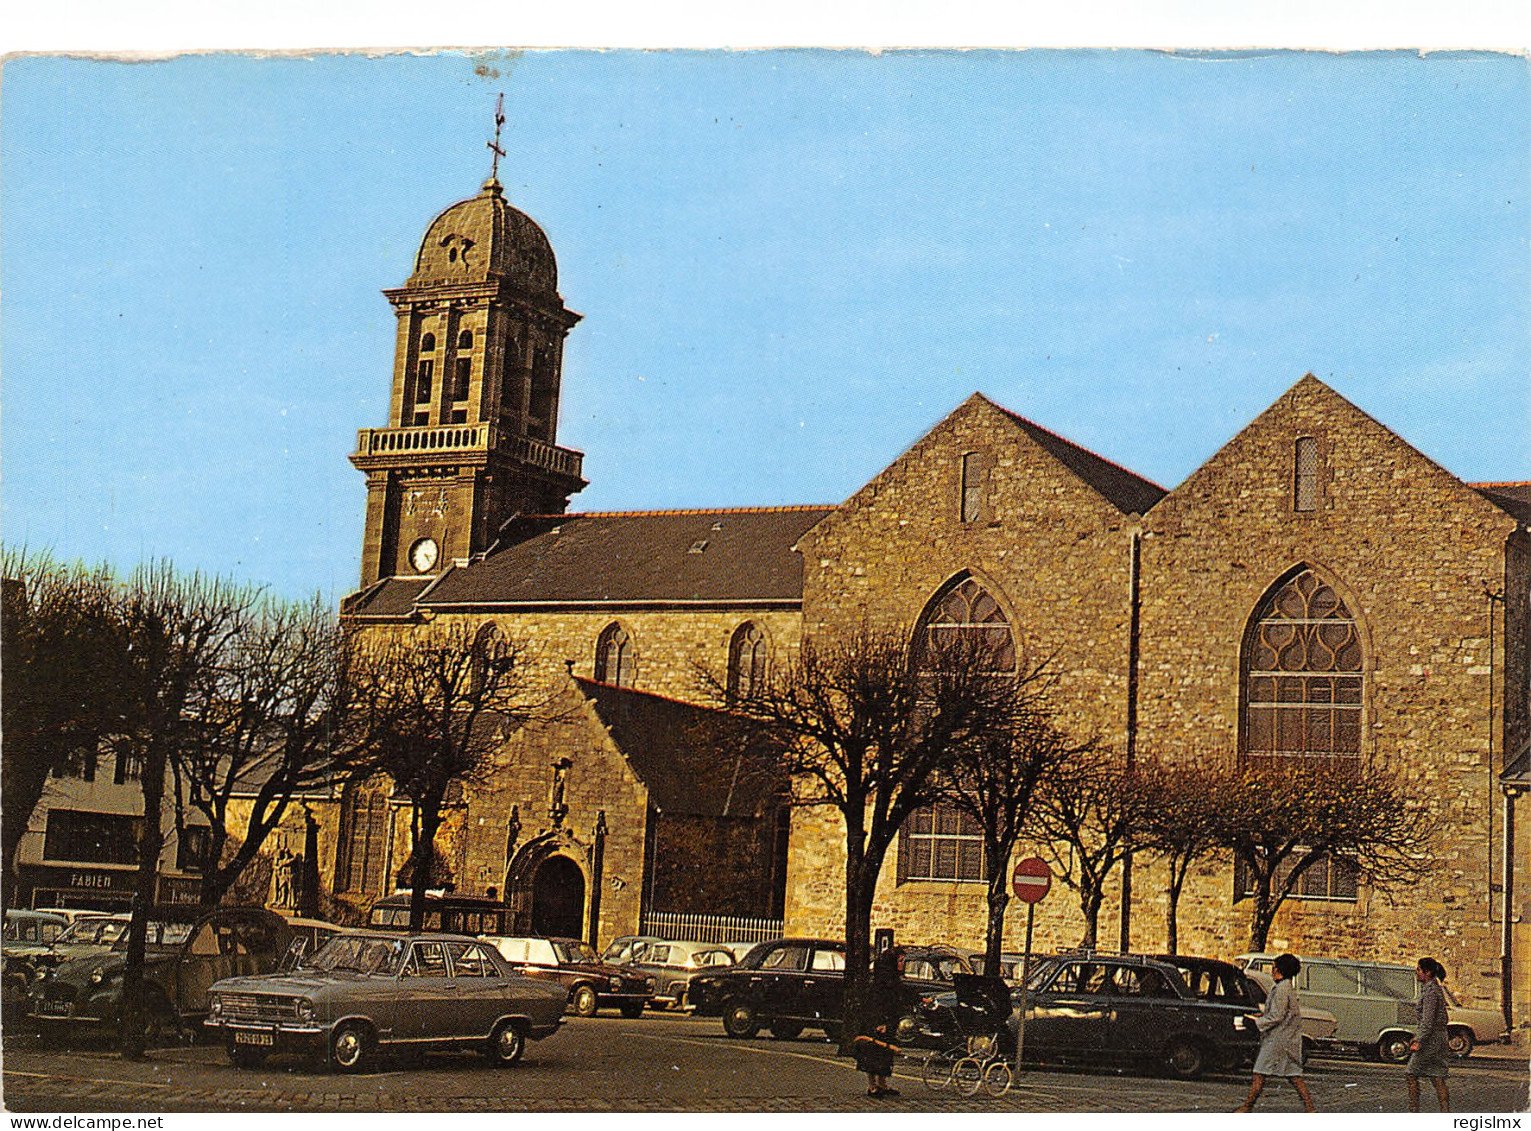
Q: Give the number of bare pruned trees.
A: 9